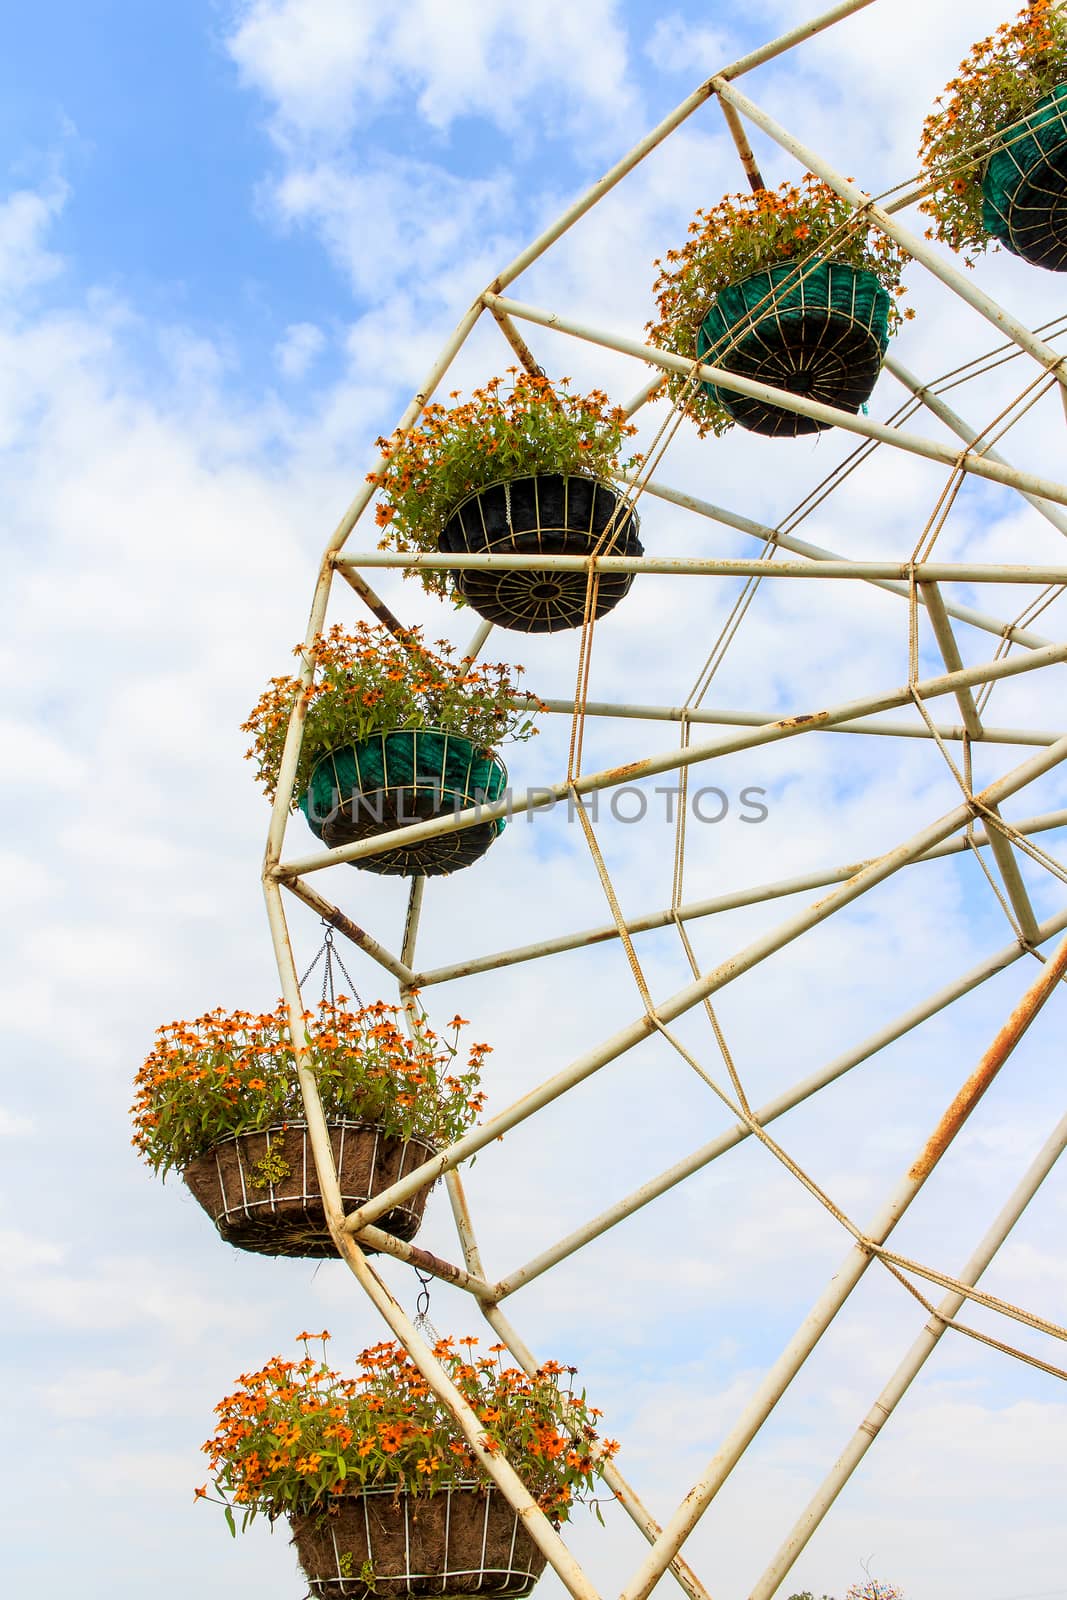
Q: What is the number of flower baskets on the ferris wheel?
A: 6